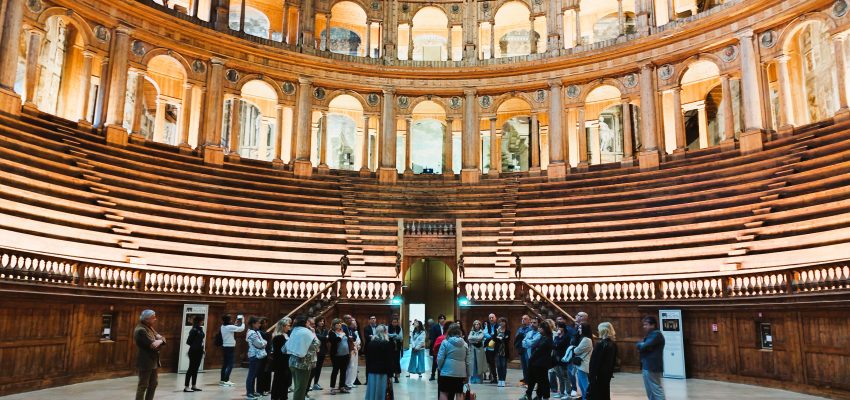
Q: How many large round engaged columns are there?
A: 9